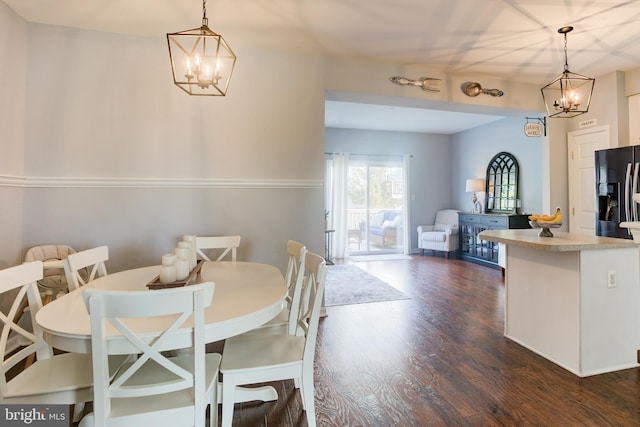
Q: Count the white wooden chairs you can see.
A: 6